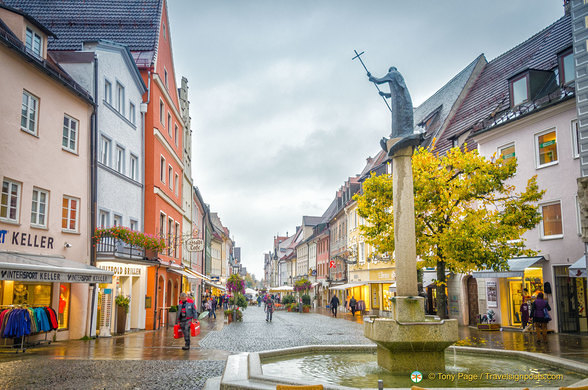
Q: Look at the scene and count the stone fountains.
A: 1